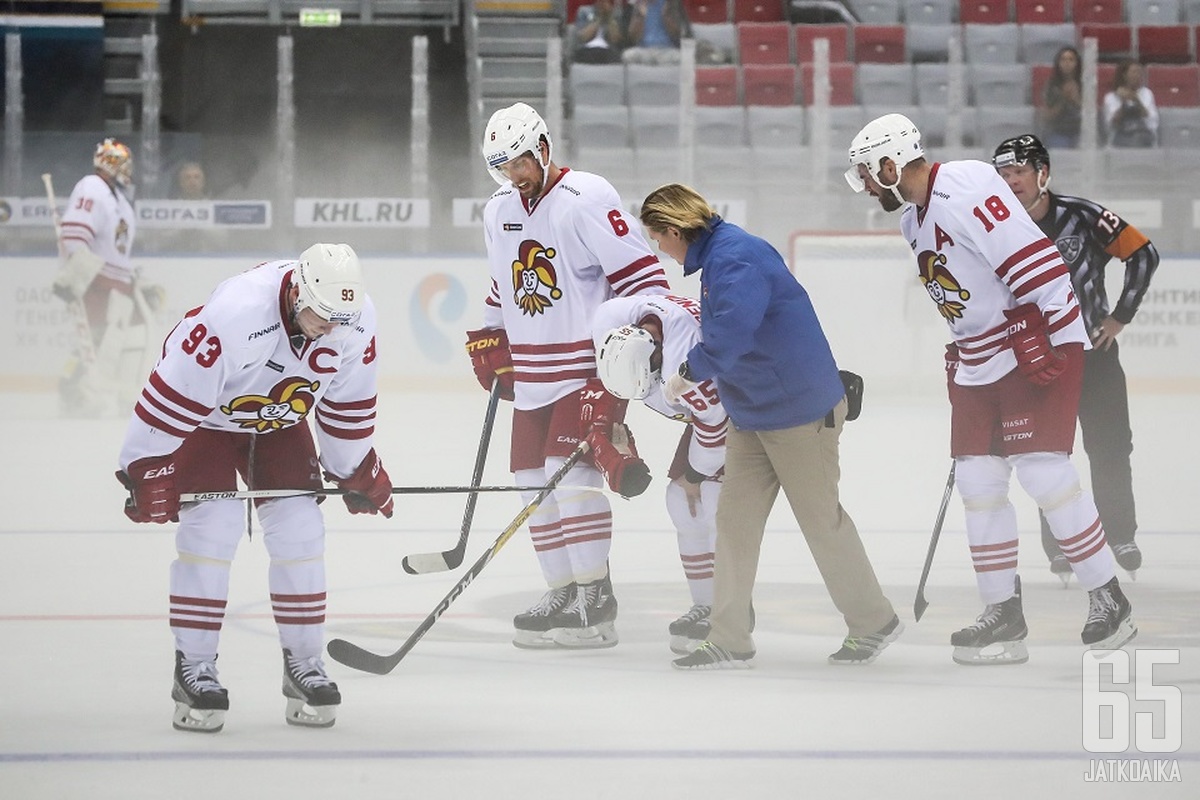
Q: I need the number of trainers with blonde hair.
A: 1